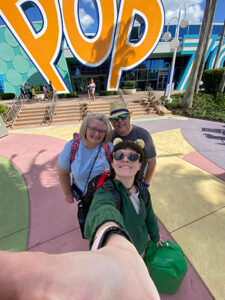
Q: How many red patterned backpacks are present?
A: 1